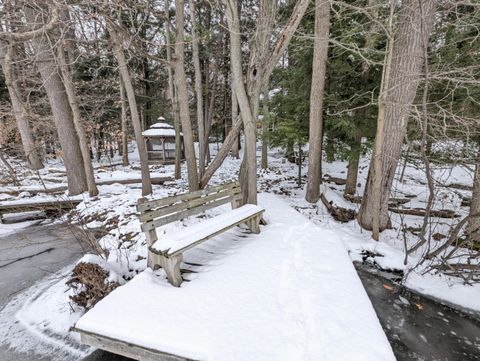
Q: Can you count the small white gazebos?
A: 1